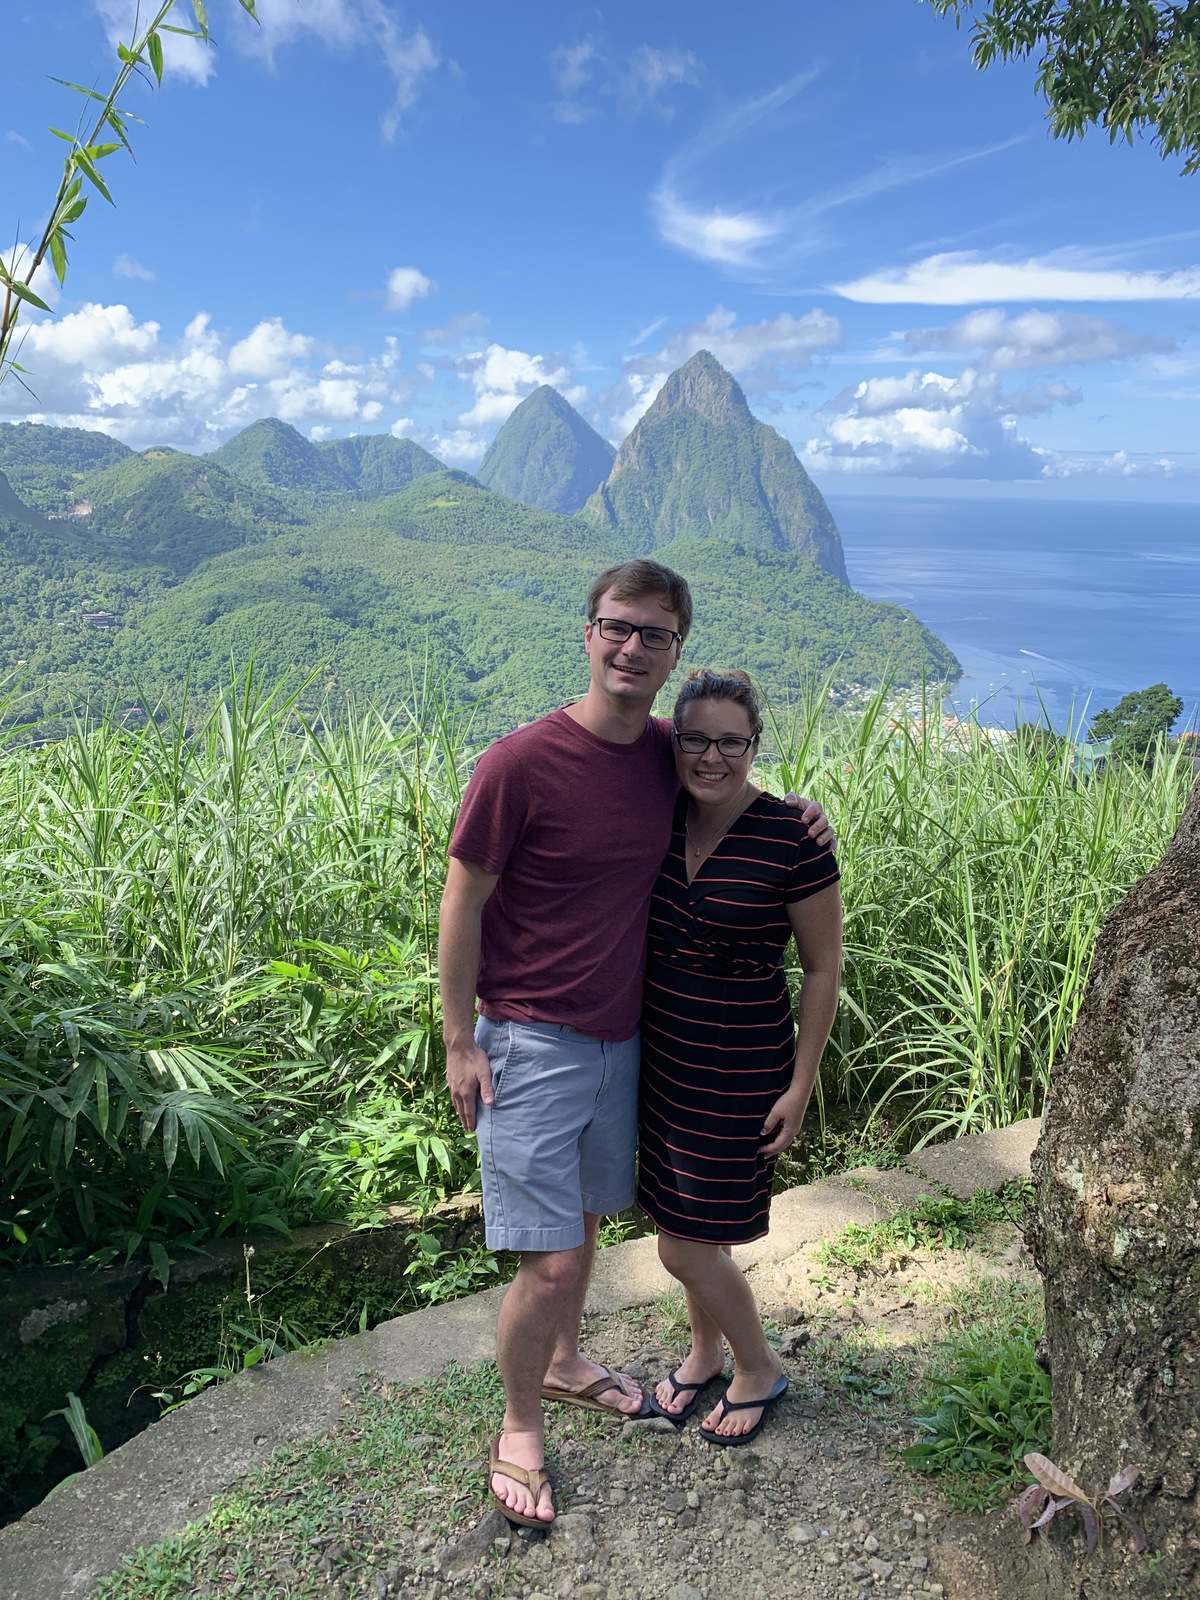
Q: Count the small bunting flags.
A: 0